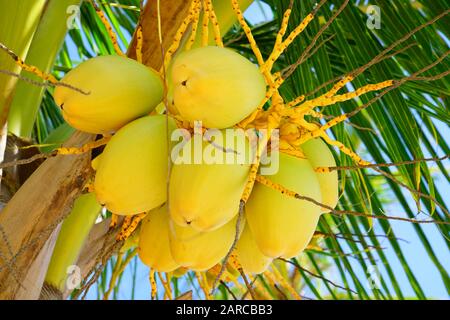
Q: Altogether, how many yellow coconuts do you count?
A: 9